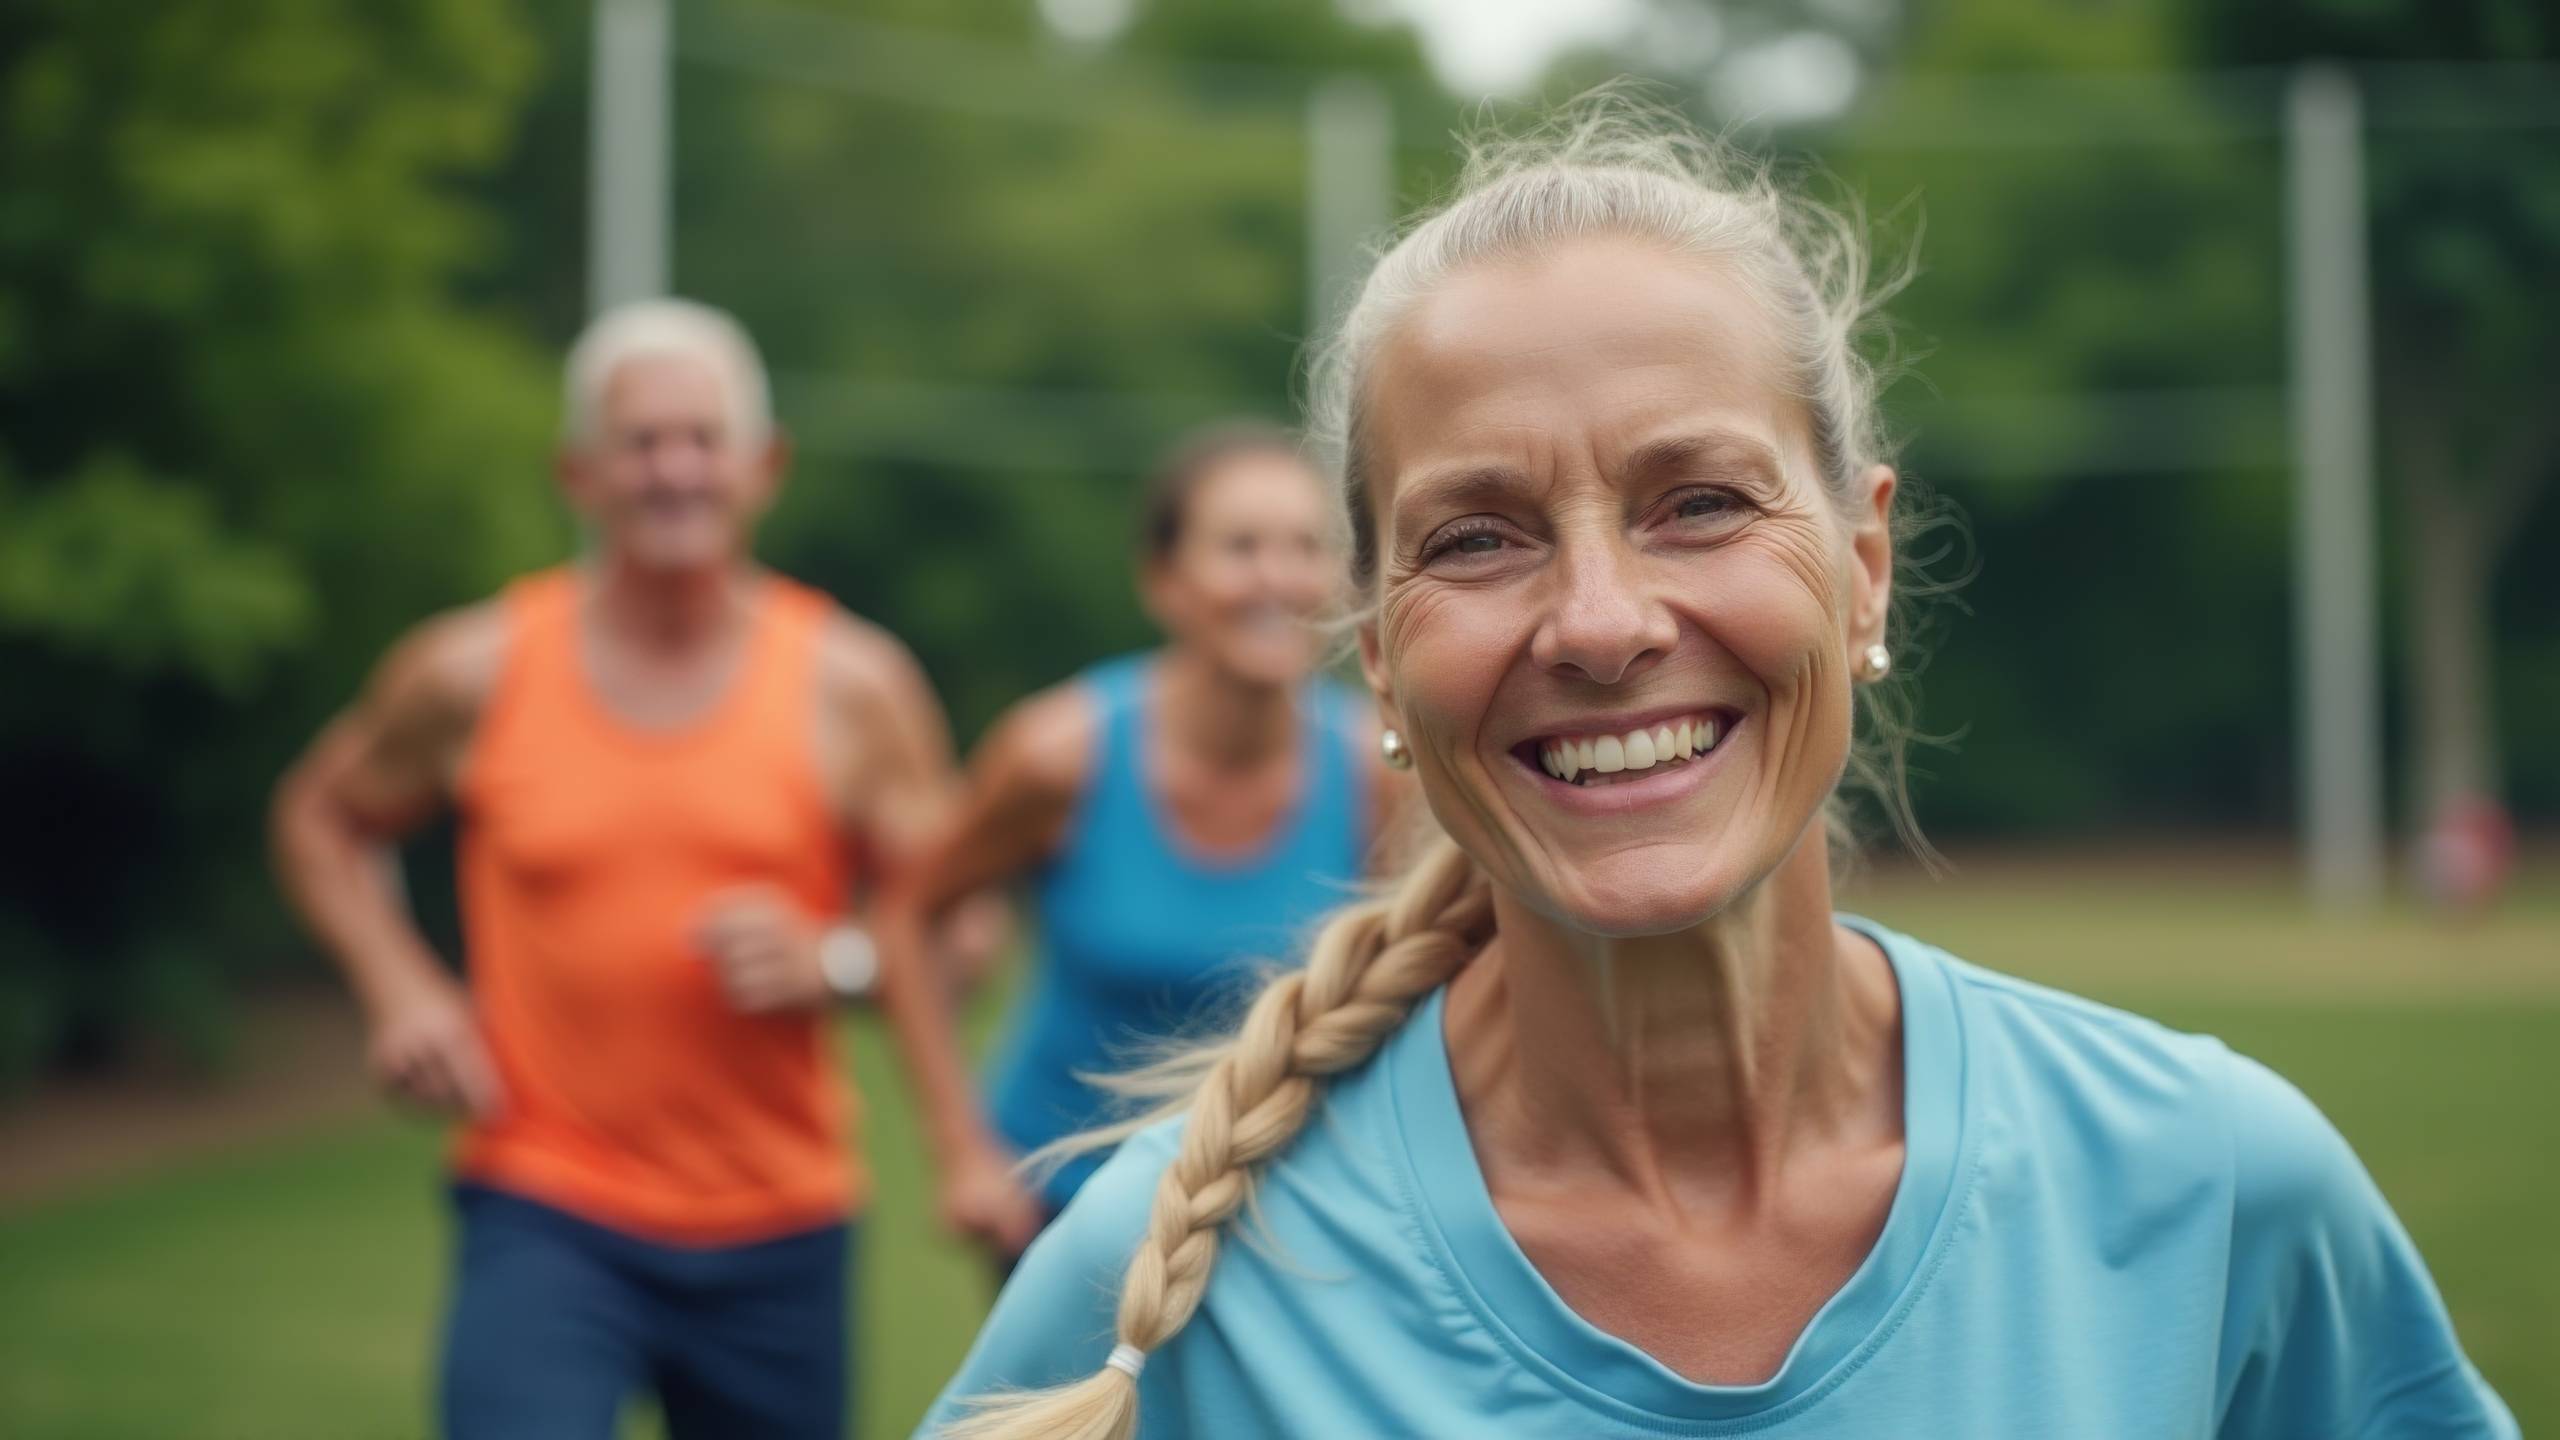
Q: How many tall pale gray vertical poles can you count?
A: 3